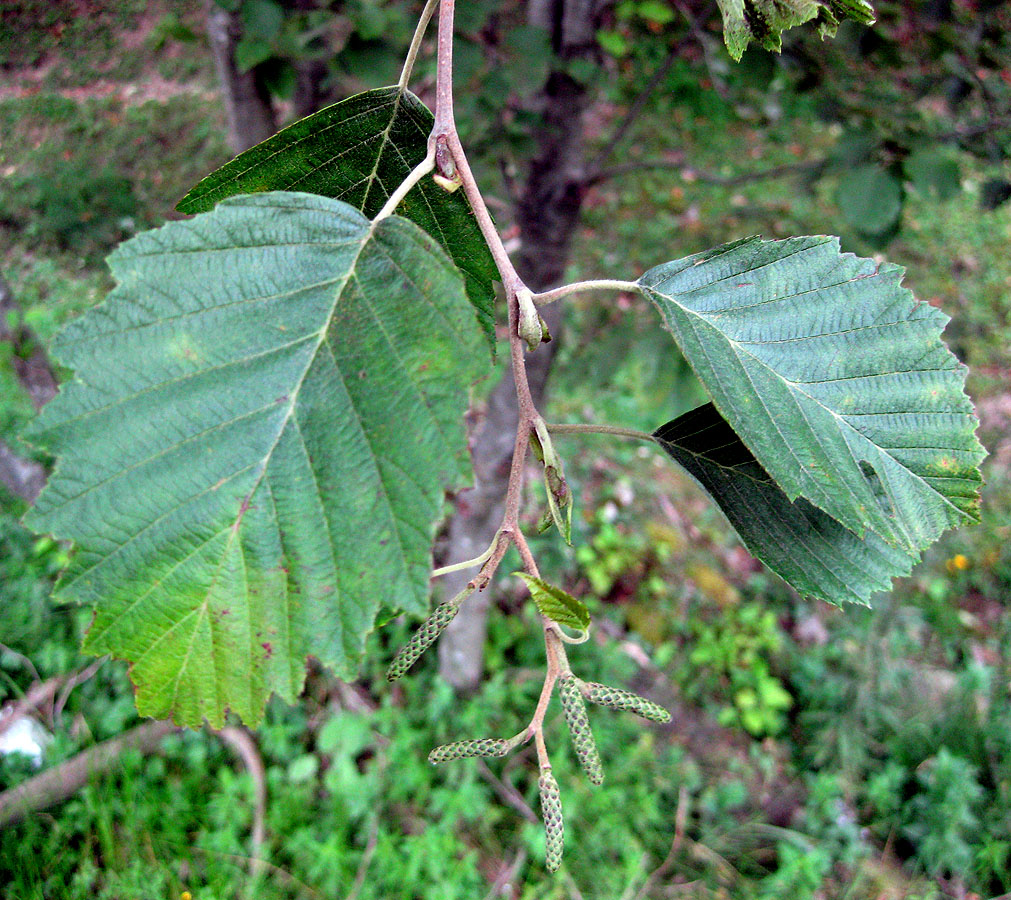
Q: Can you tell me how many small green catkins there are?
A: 5